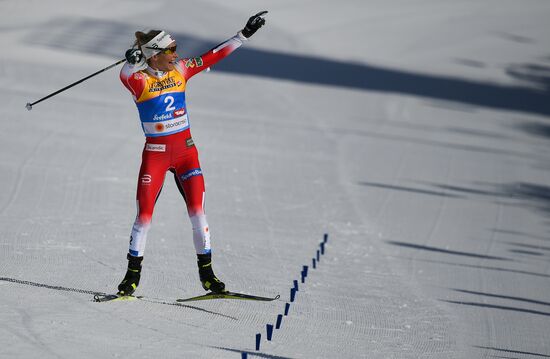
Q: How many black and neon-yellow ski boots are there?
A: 2